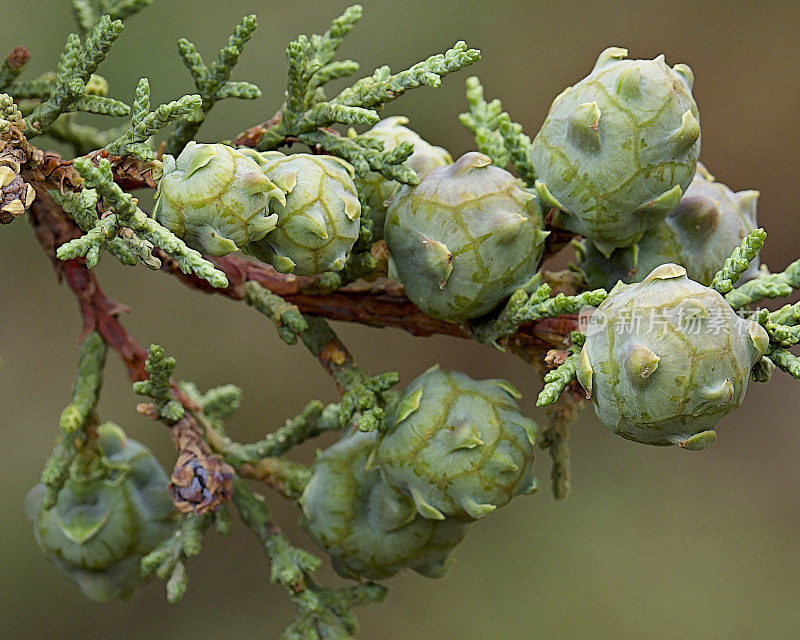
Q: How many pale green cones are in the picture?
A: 10